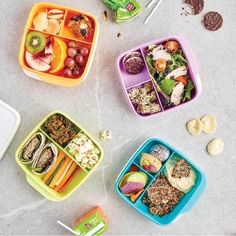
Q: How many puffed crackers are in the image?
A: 3